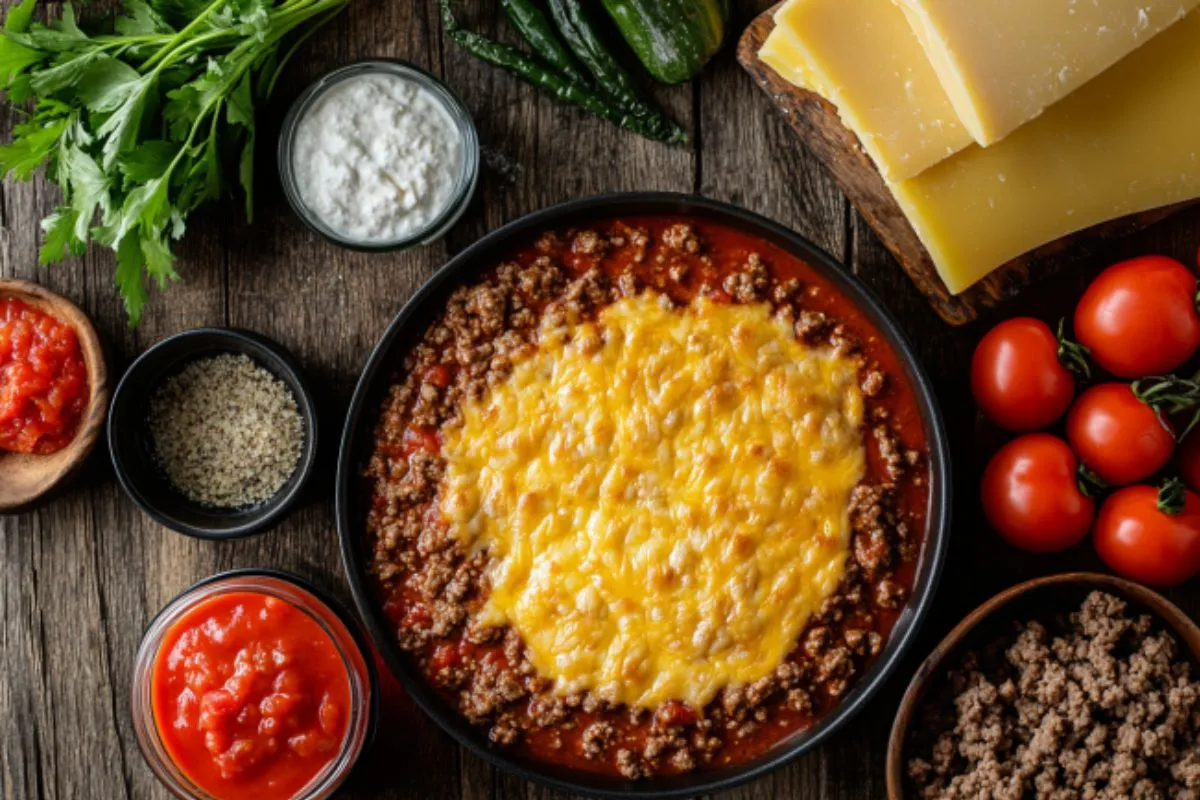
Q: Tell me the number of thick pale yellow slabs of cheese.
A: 3